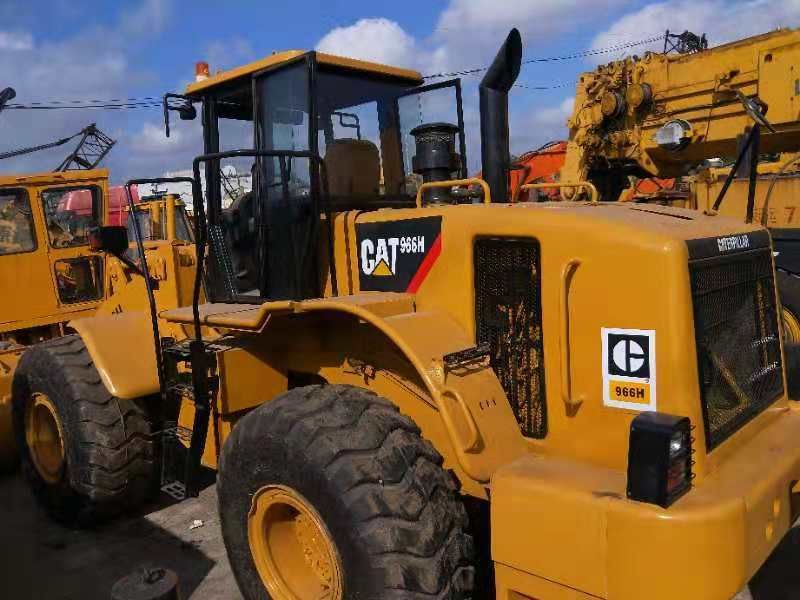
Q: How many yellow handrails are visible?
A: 4